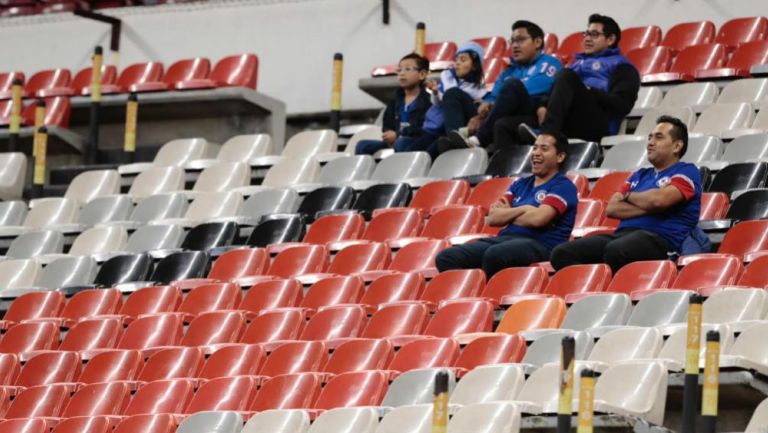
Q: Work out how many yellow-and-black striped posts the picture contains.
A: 12